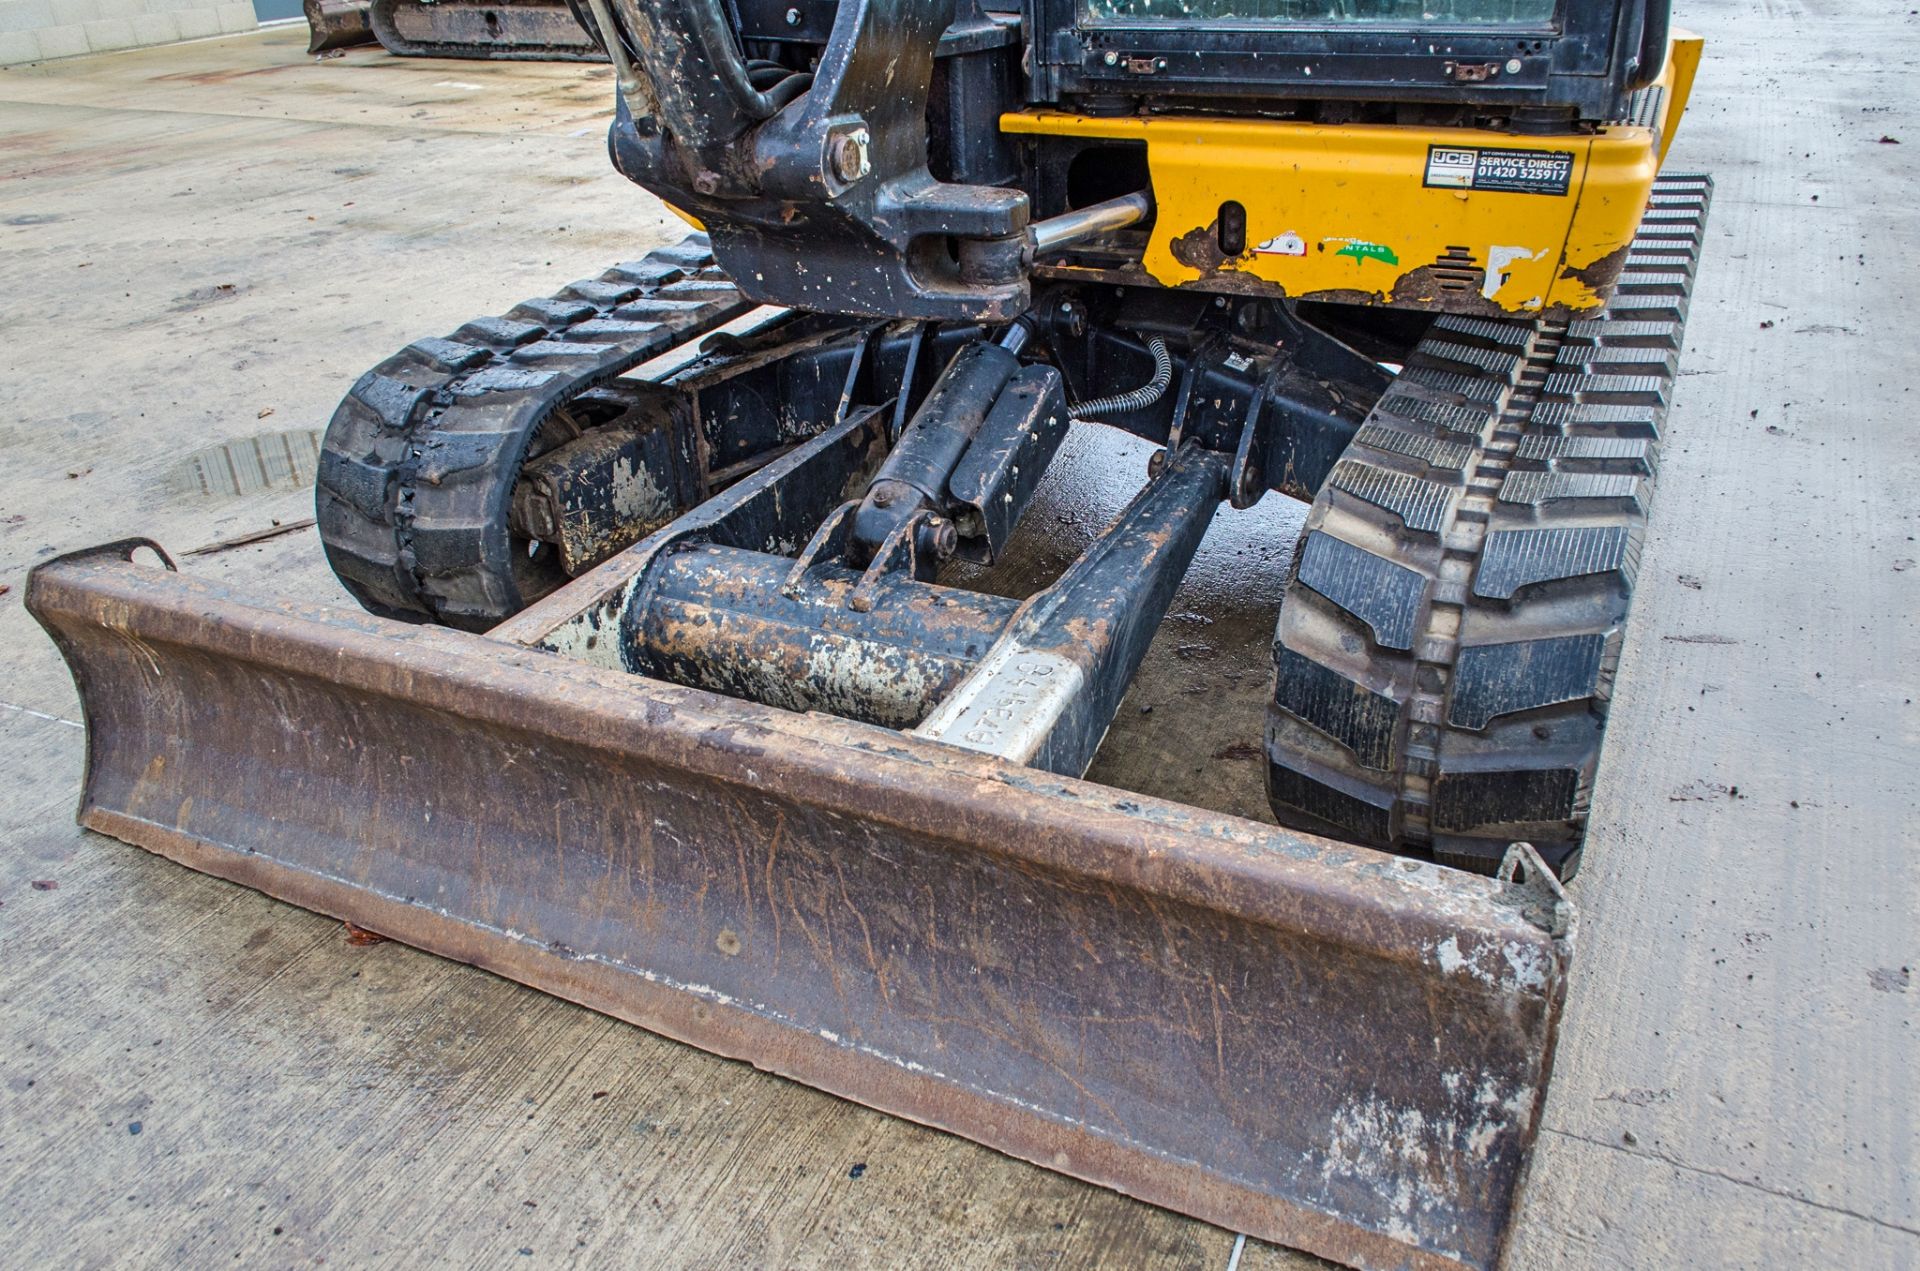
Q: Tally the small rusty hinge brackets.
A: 2